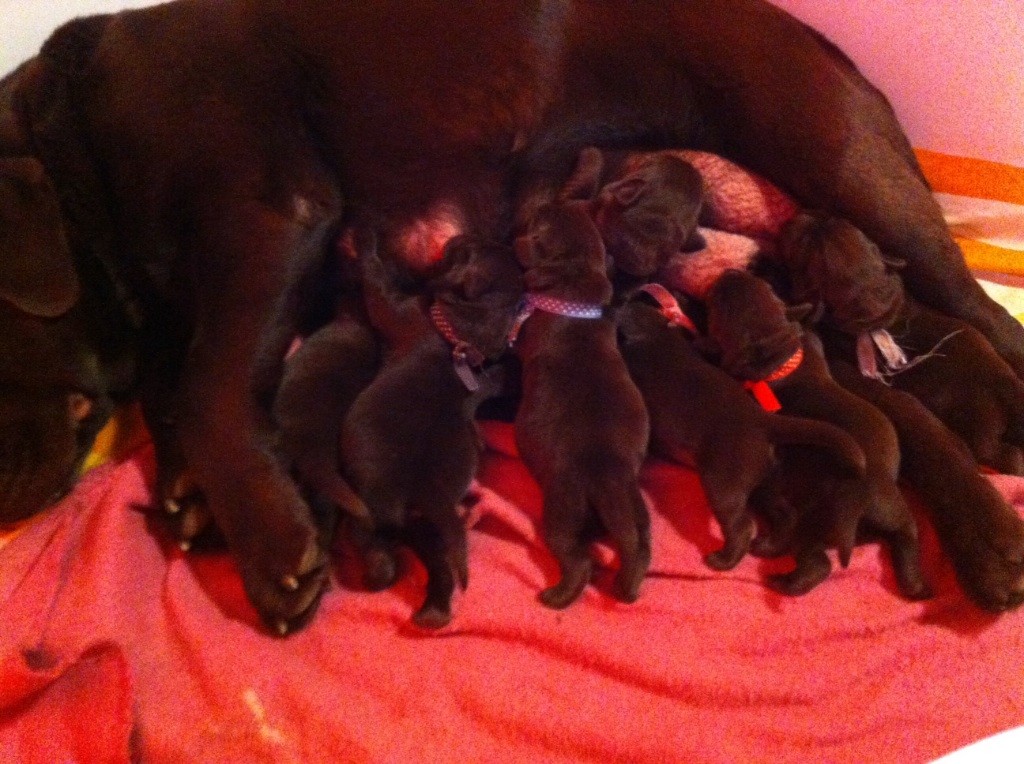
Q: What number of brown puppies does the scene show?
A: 7